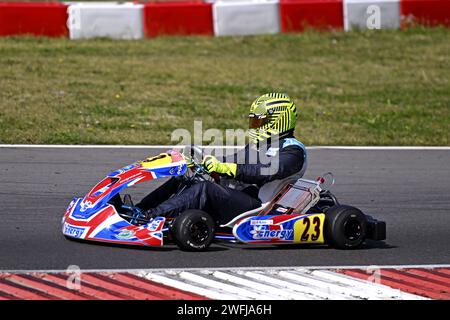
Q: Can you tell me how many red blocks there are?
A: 4